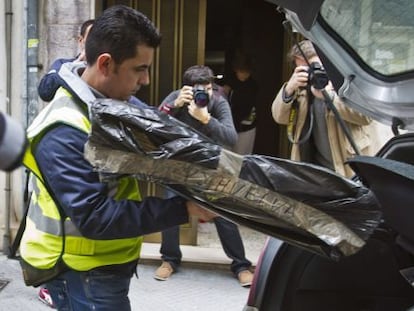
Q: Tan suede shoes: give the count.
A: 2